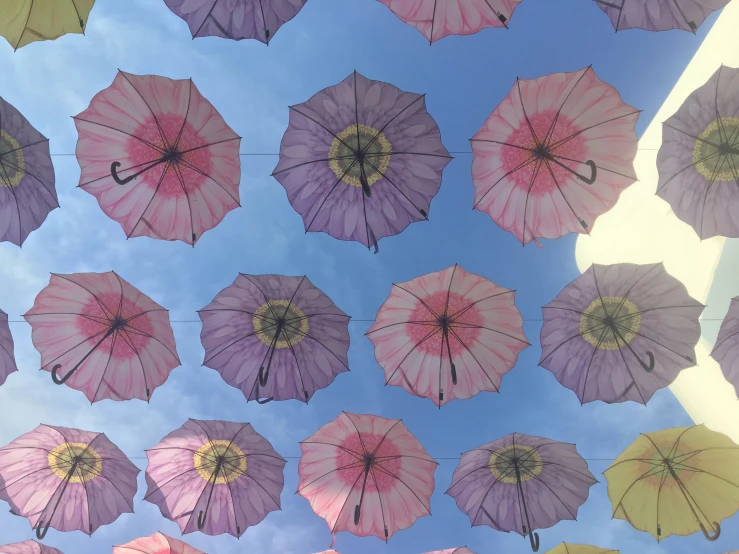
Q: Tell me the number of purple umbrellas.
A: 12